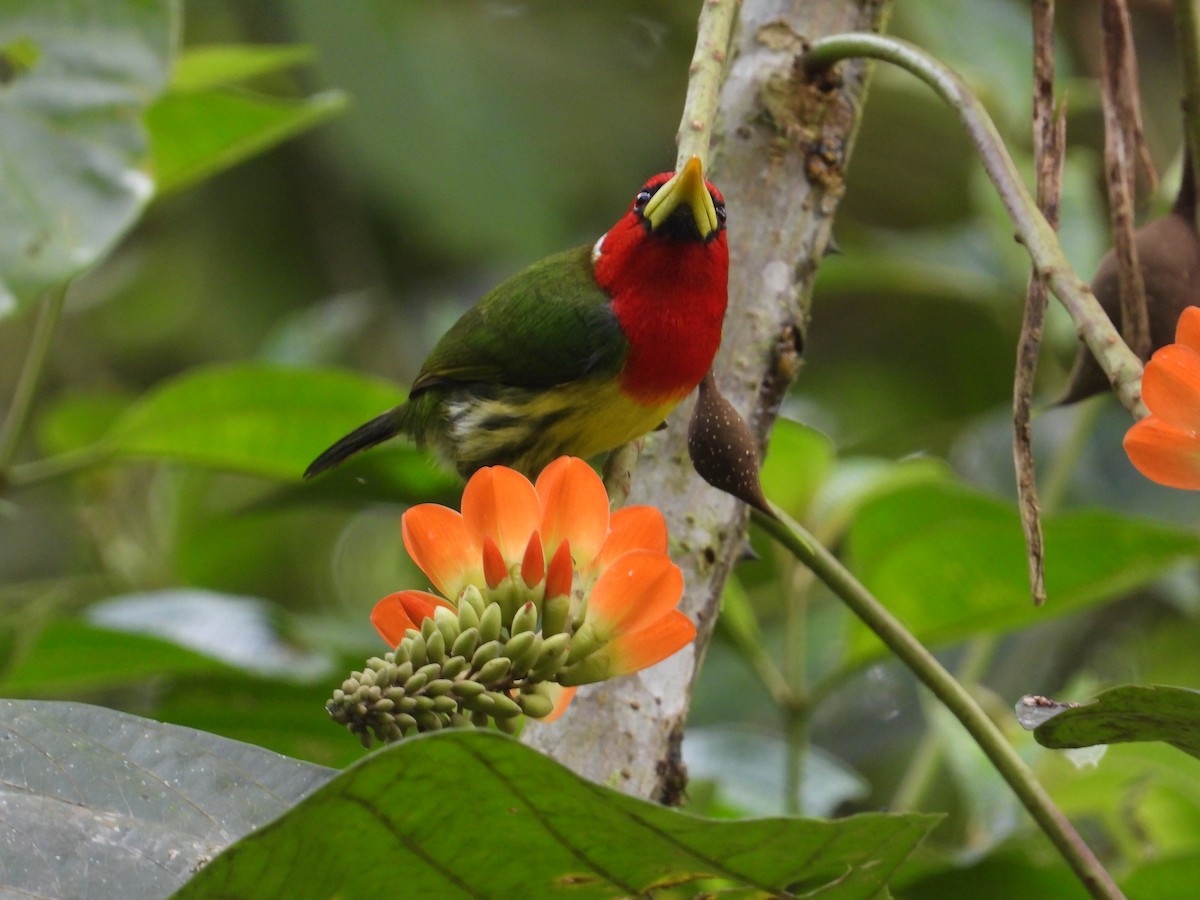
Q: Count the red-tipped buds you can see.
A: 3